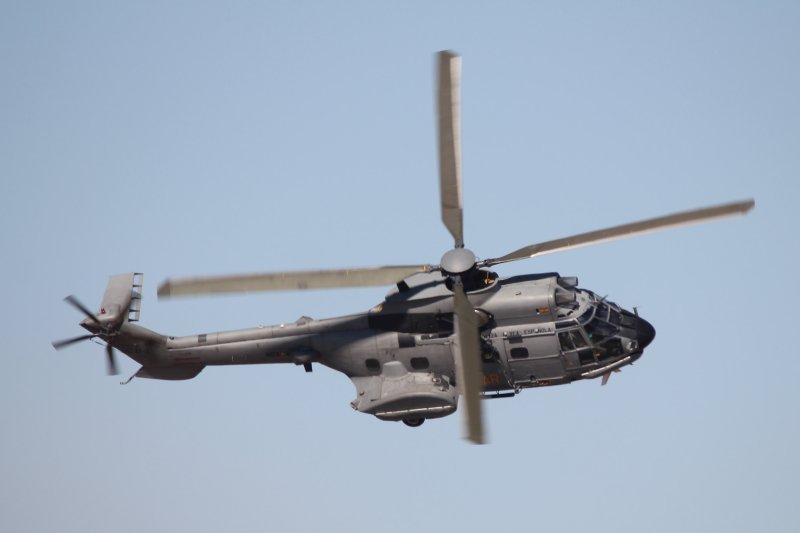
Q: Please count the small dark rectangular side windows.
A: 3